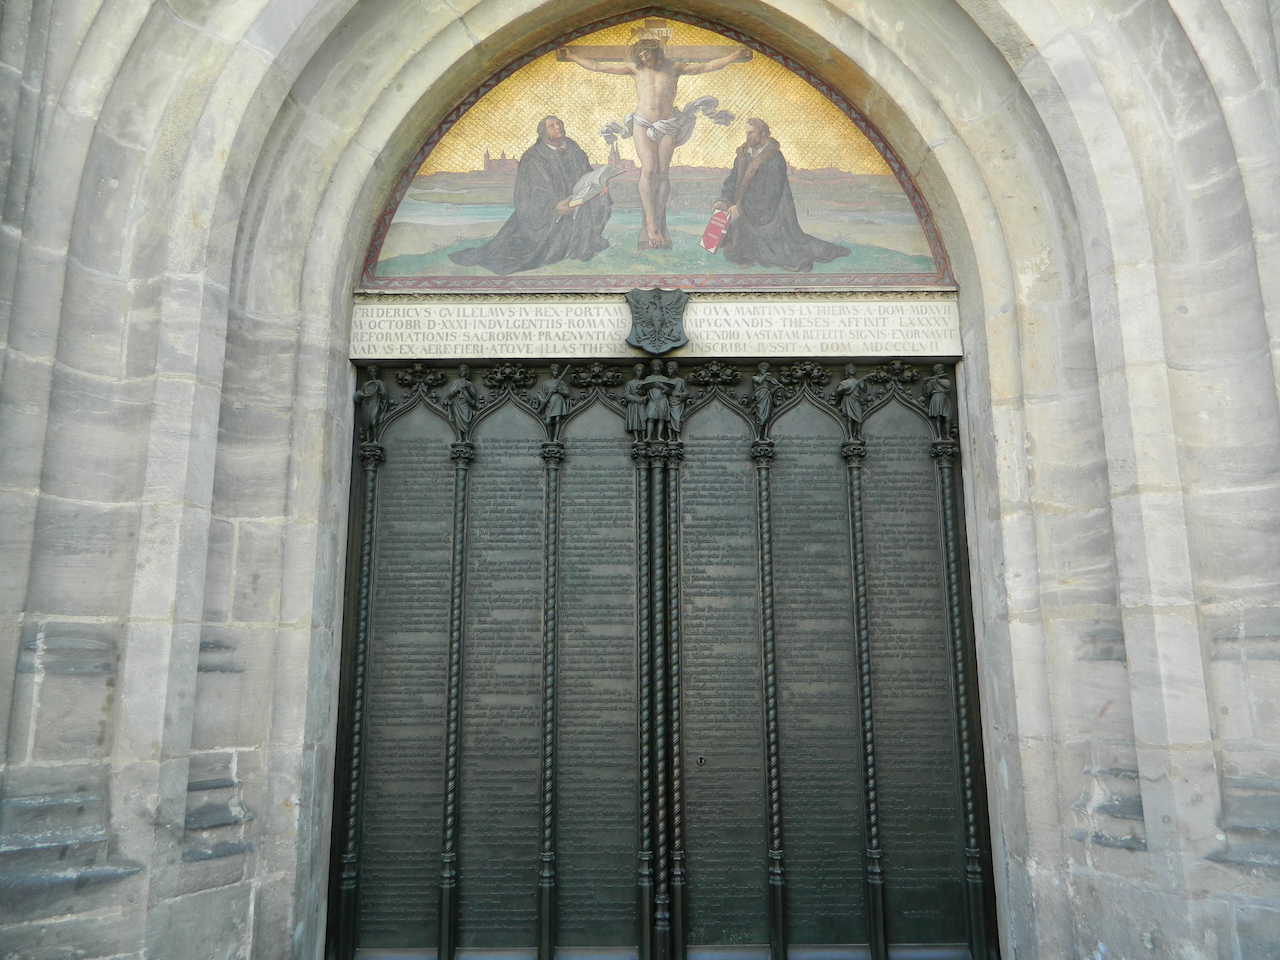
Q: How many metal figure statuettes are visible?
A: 9